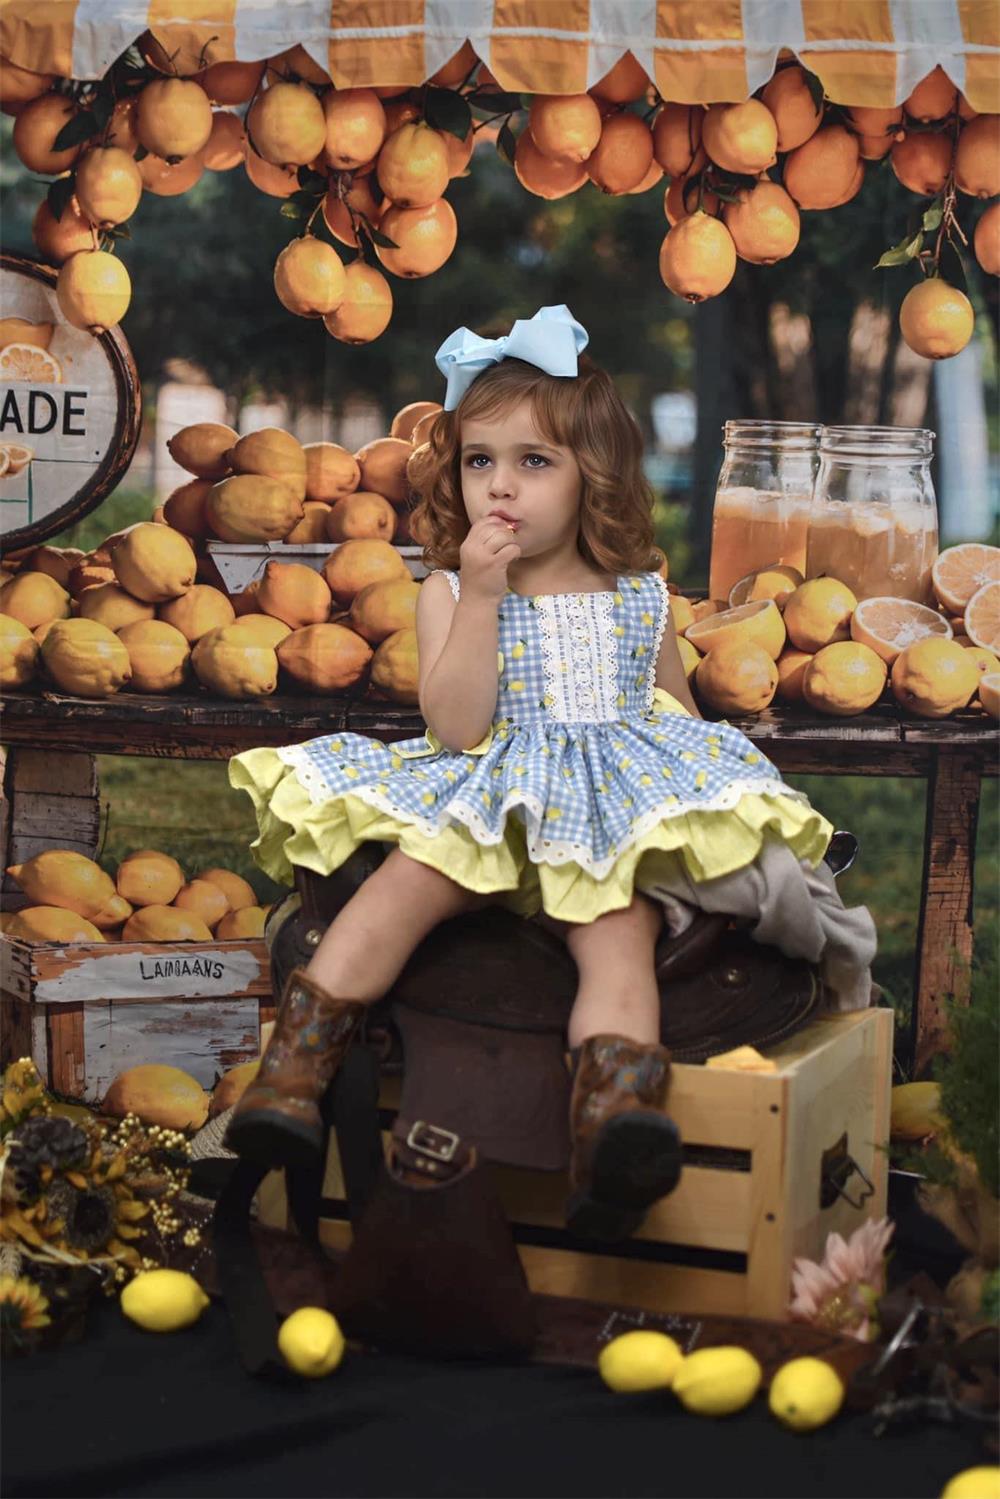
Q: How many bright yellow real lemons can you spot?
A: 6